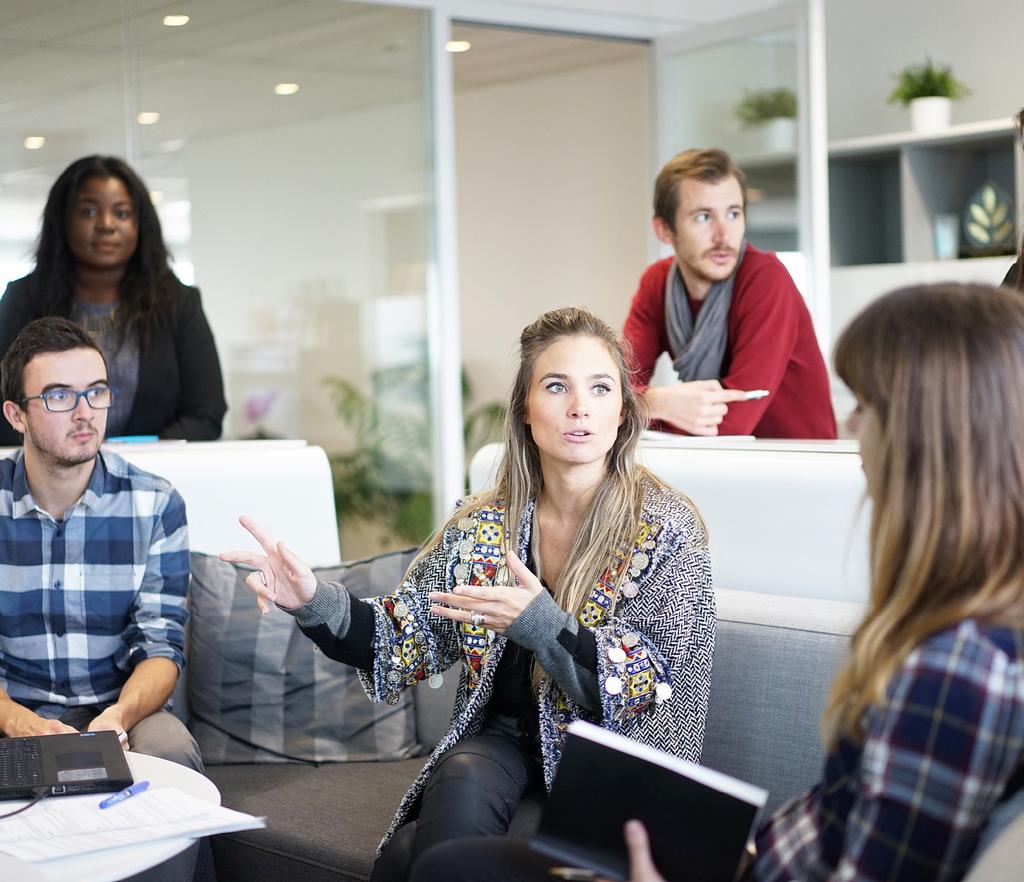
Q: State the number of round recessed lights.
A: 5